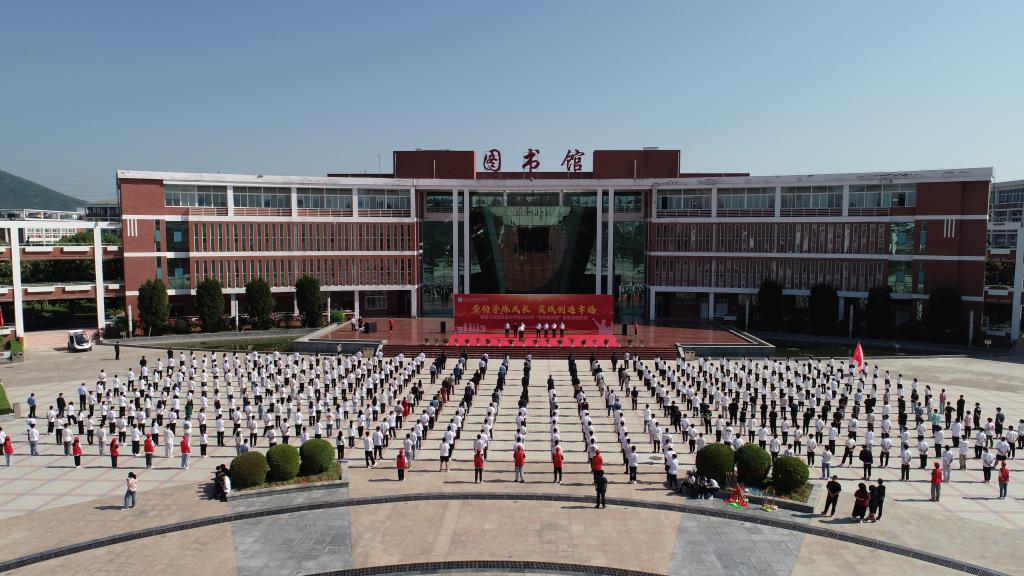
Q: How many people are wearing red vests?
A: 12